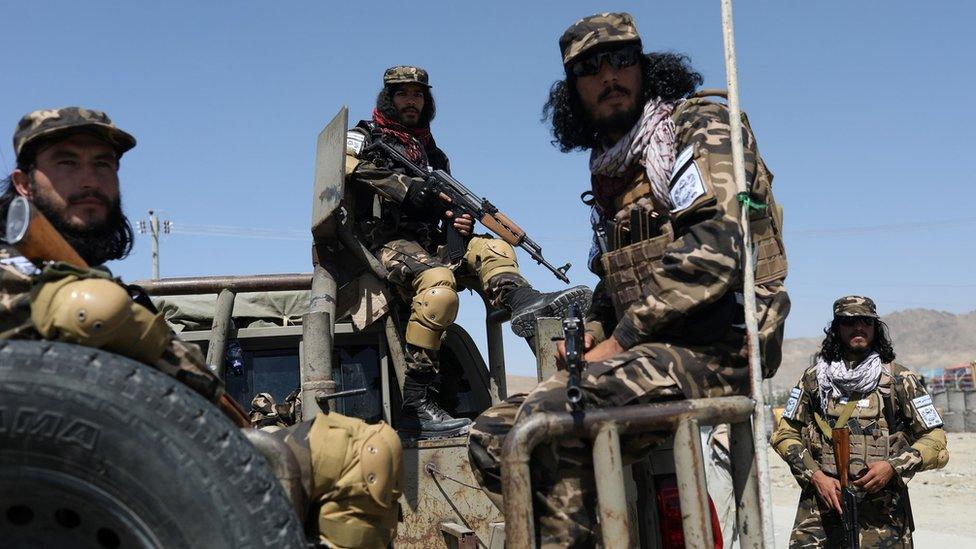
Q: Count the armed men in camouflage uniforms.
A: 4